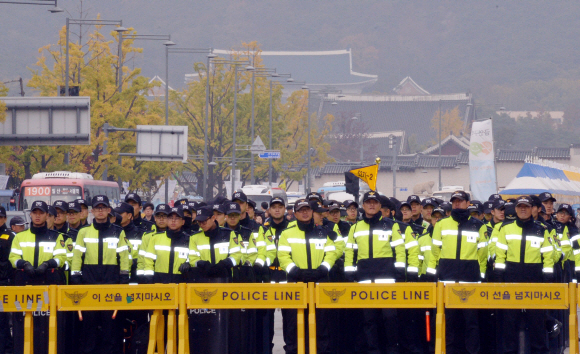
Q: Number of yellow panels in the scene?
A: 5